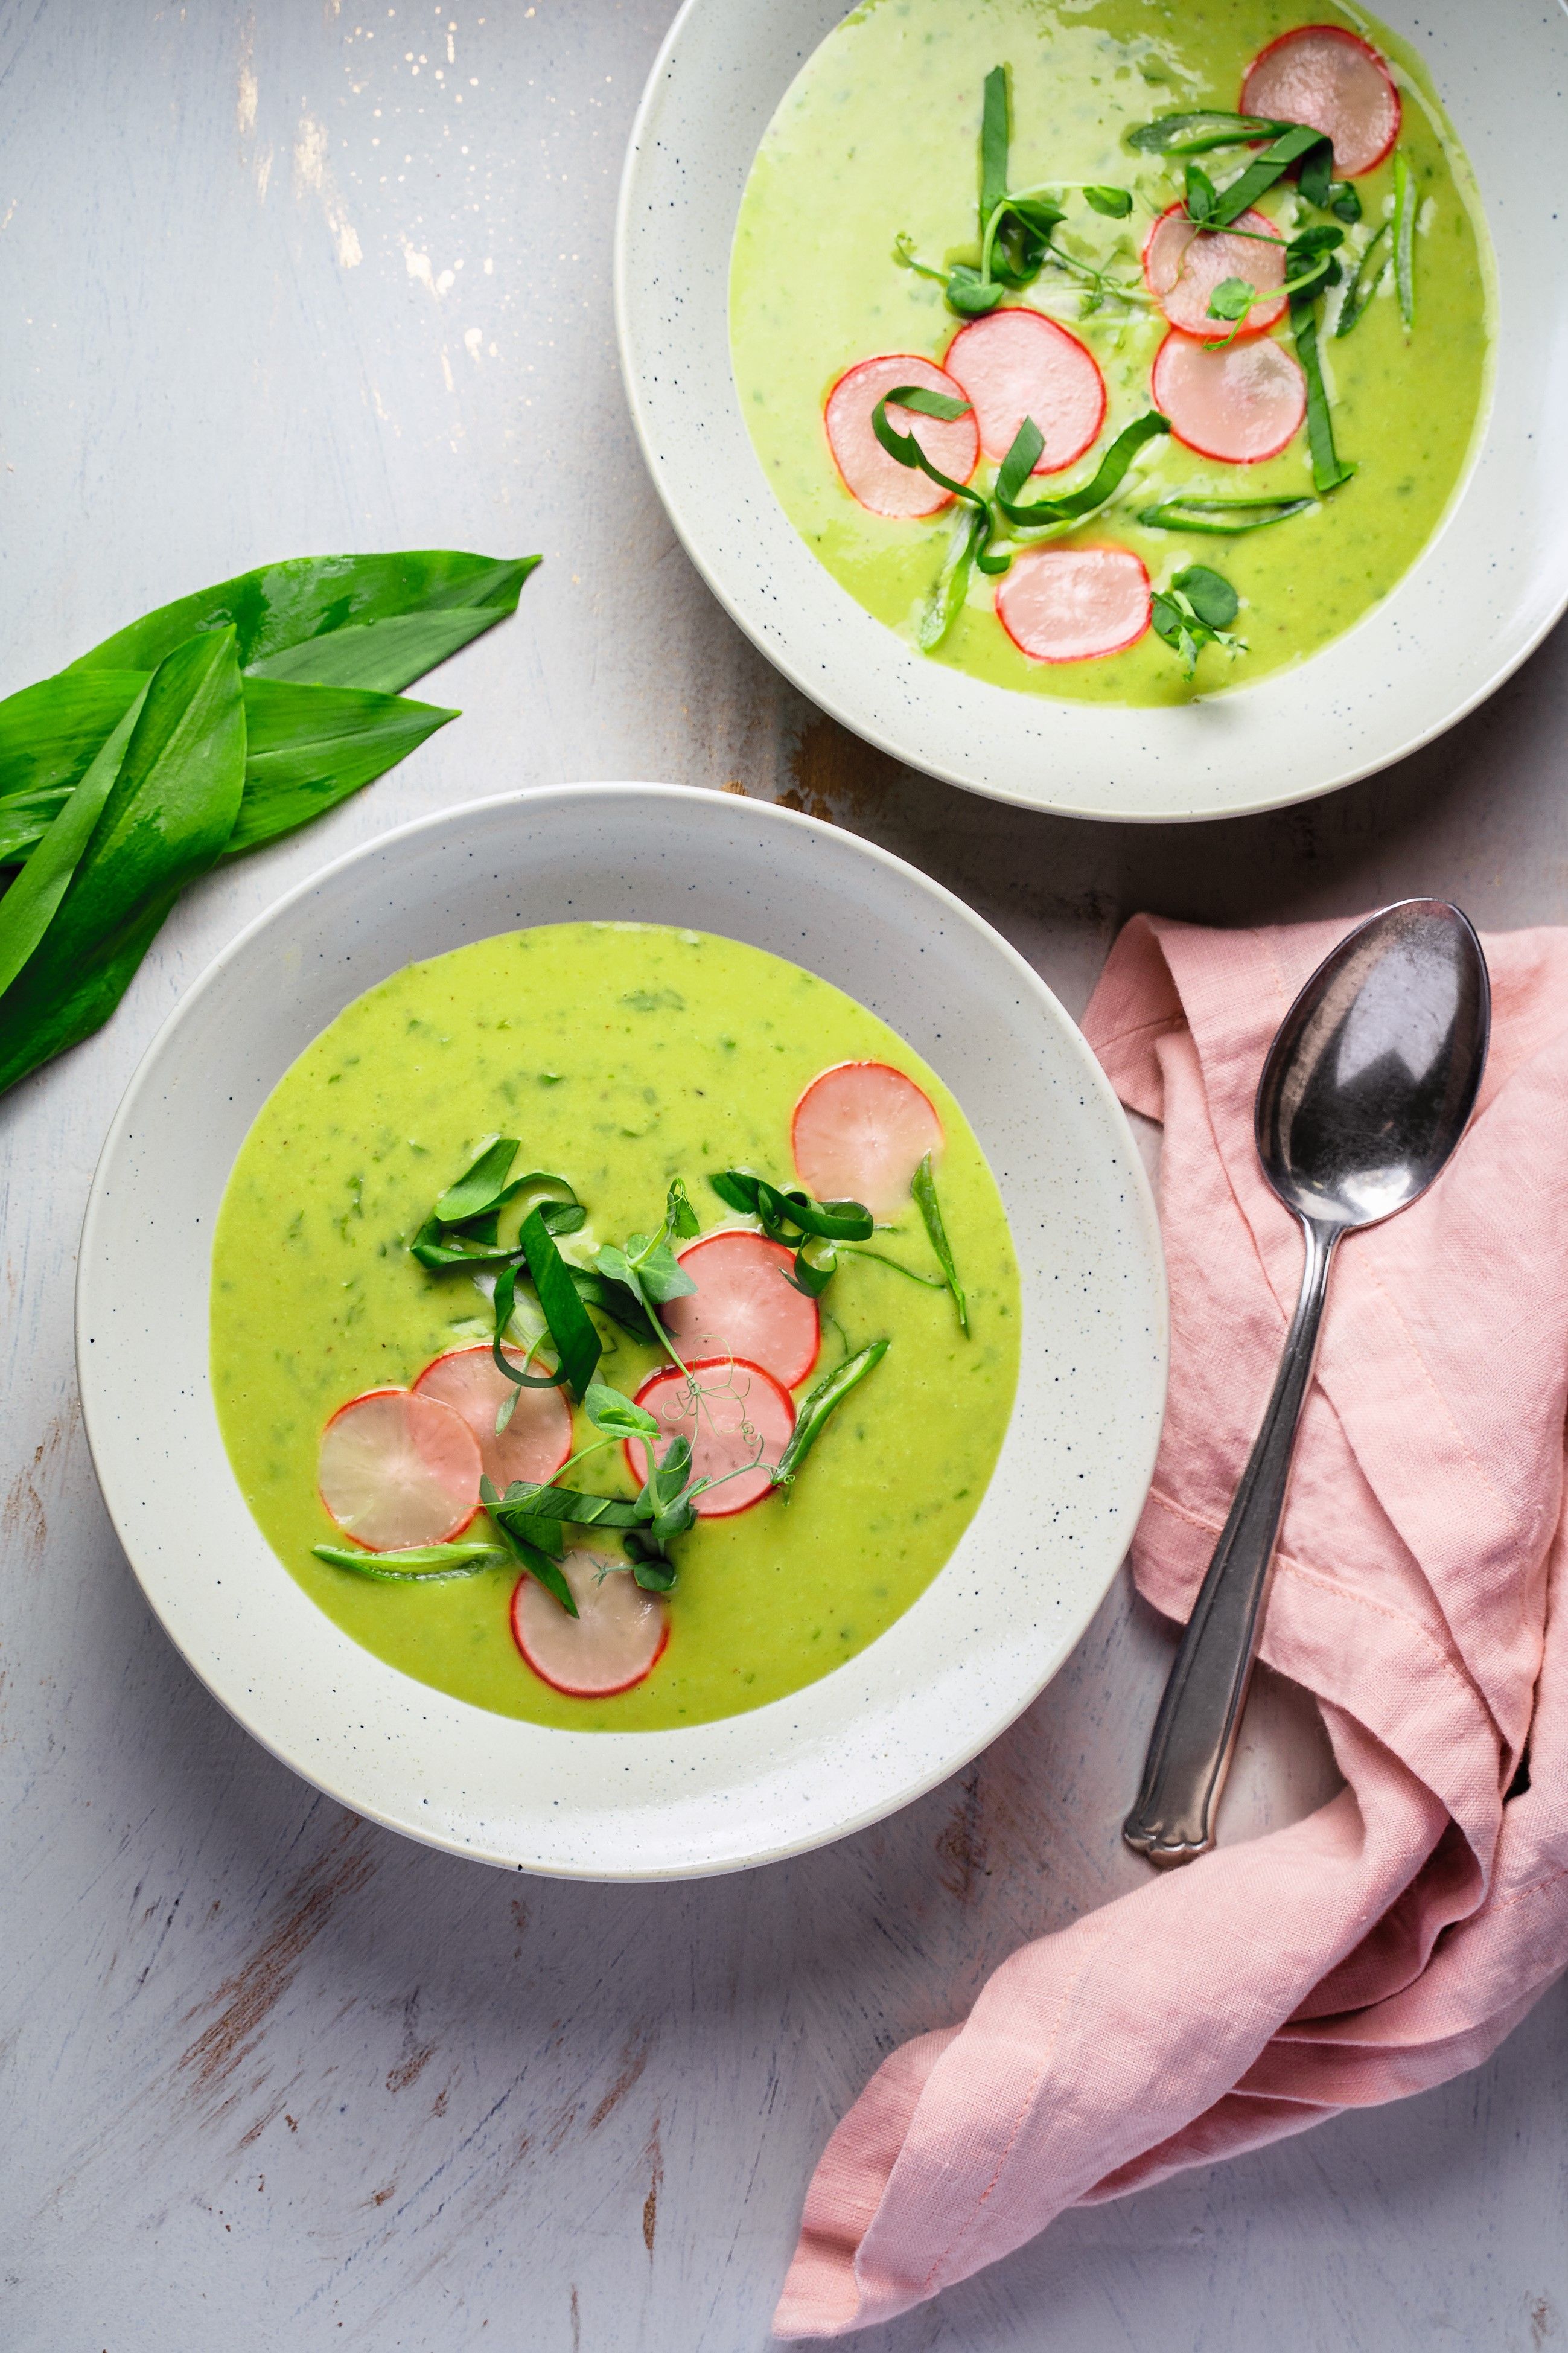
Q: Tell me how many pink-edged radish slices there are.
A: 12